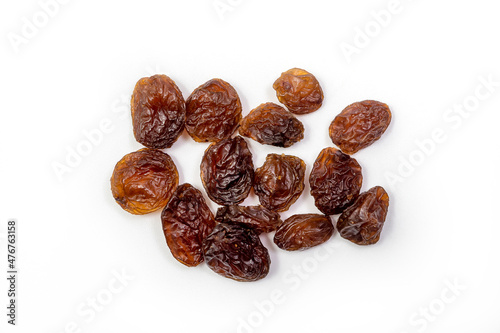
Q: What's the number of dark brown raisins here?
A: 14